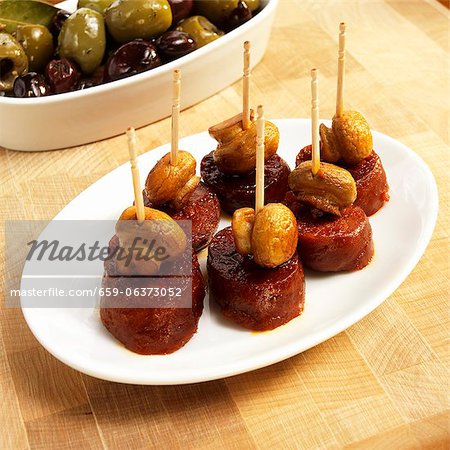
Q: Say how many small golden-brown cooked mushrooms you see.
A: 6